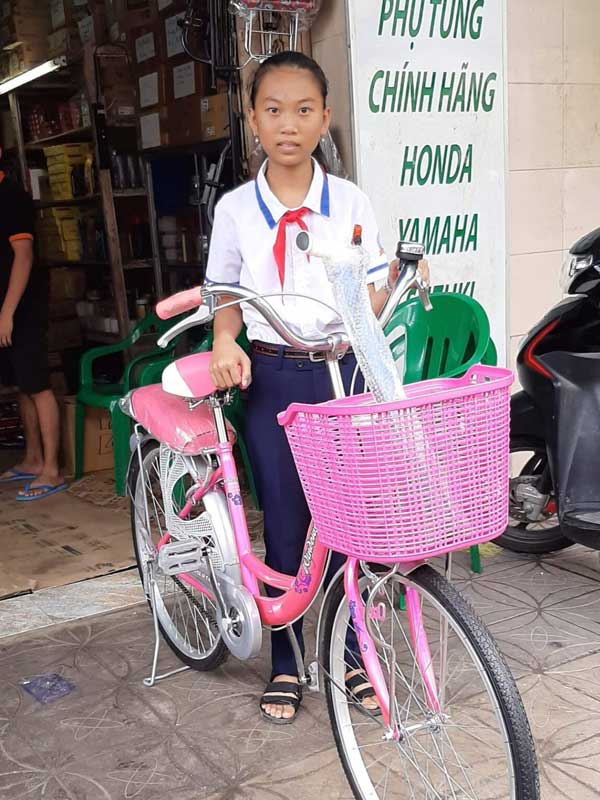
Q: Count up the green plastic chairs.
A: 3